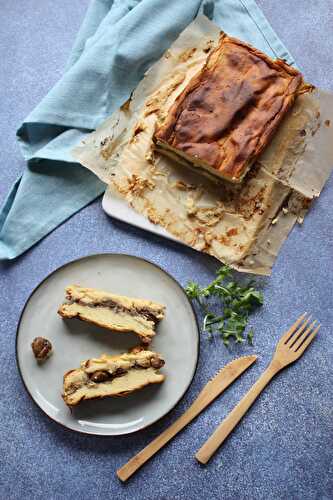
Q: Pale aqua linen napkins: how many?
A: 1